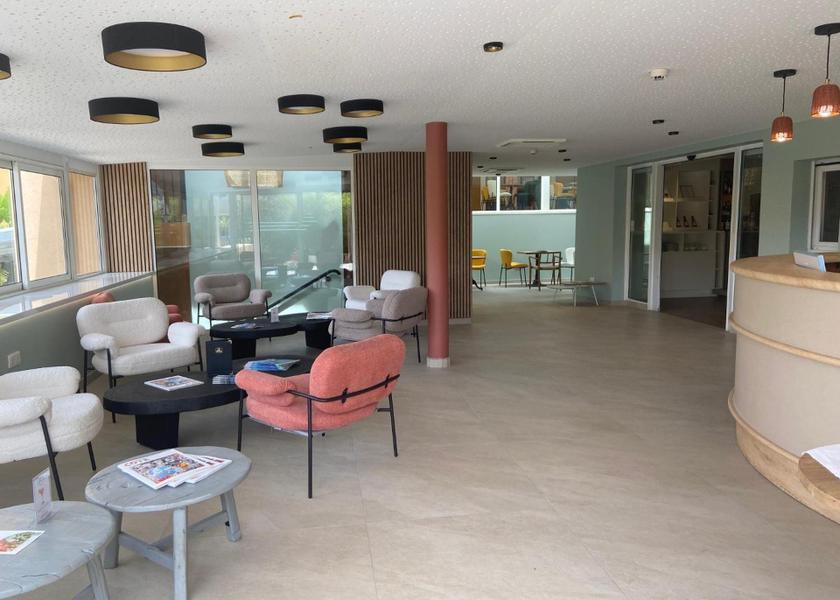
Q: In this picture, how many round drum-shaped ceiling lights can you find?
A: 9